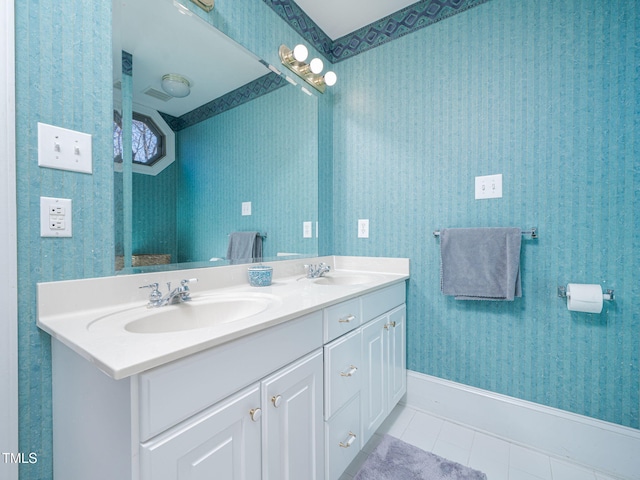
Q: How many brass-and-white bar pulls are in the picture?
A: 3